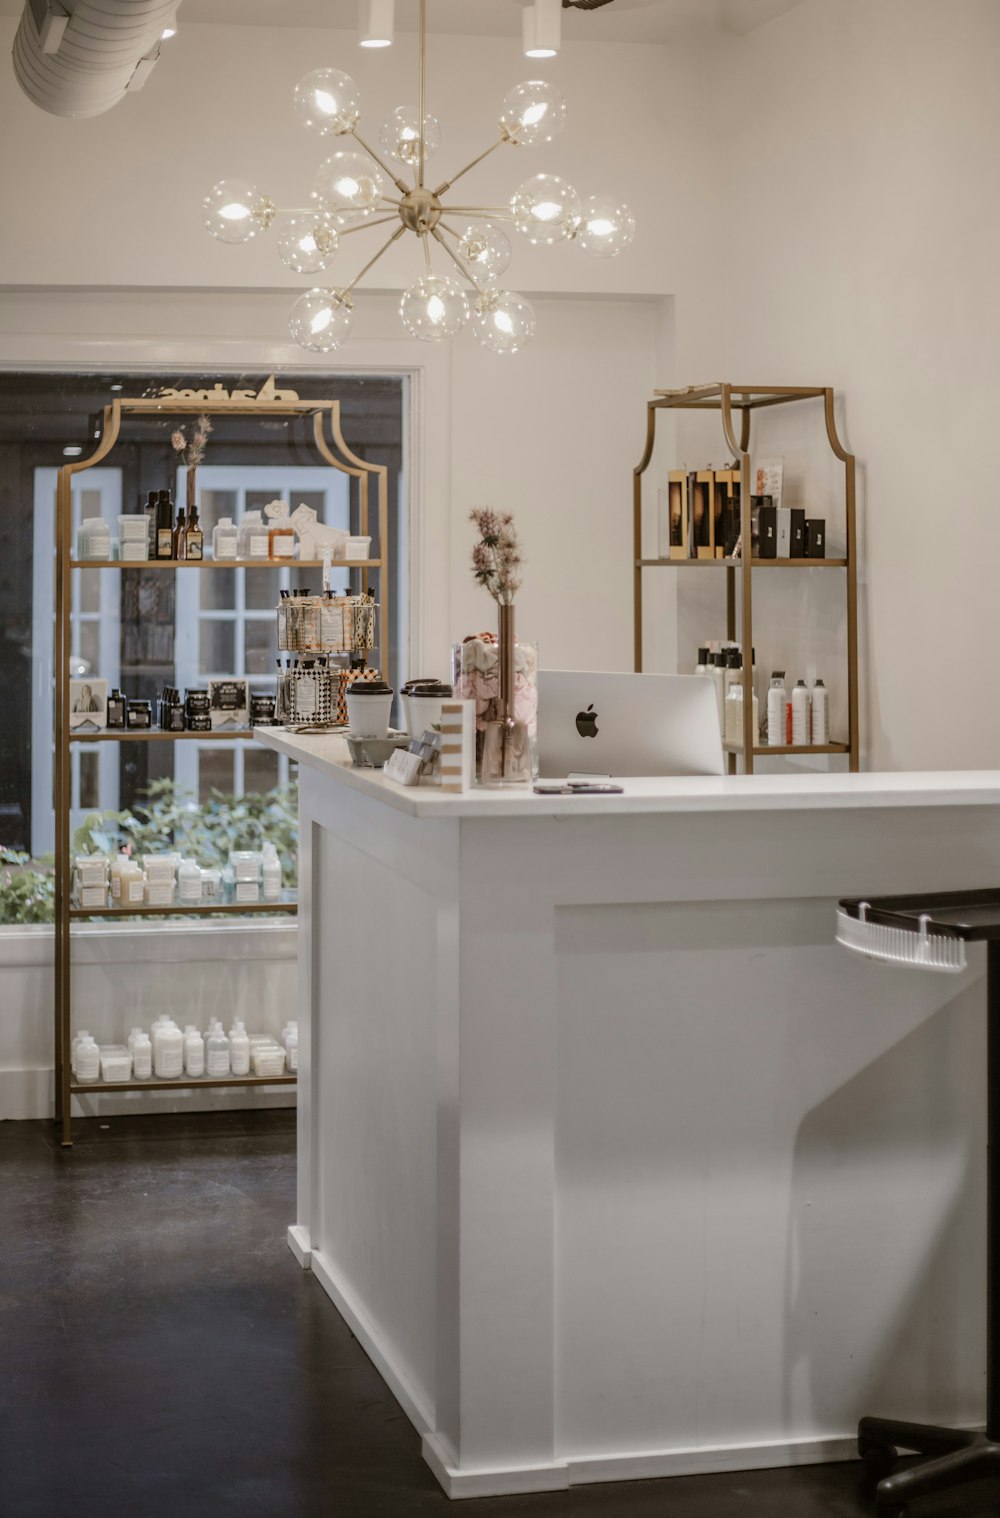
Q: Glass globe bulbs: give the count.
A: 12